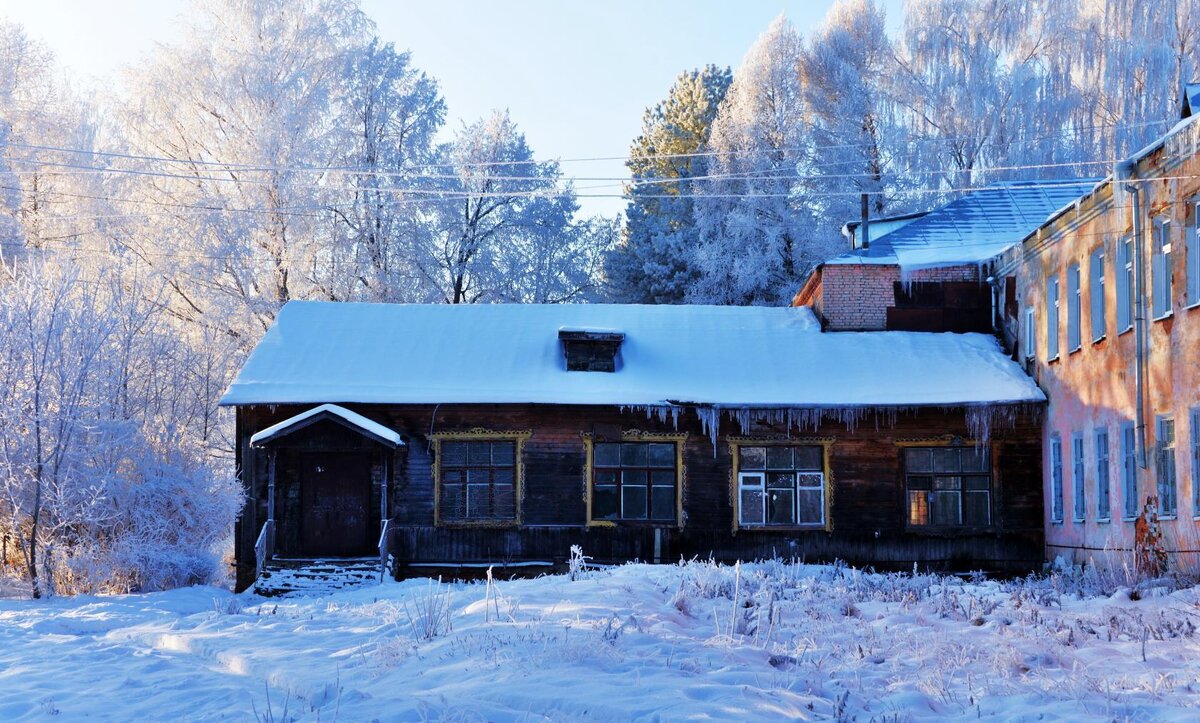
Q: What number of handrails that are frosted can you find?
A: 2